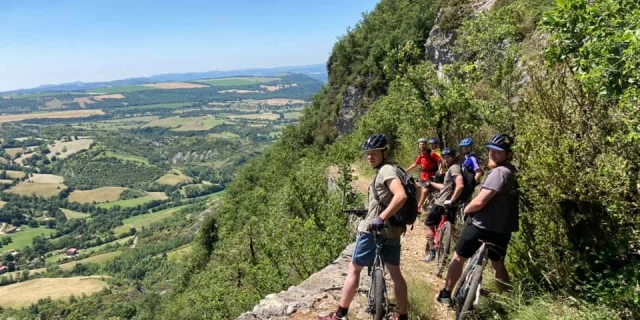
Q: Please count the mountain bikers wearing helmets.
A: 6